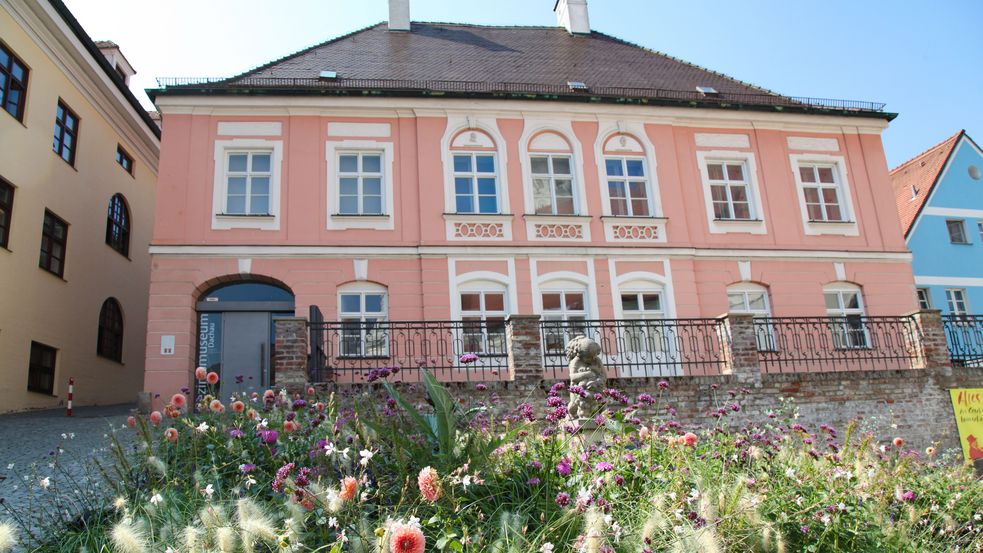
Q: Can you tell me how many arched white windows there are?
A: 9